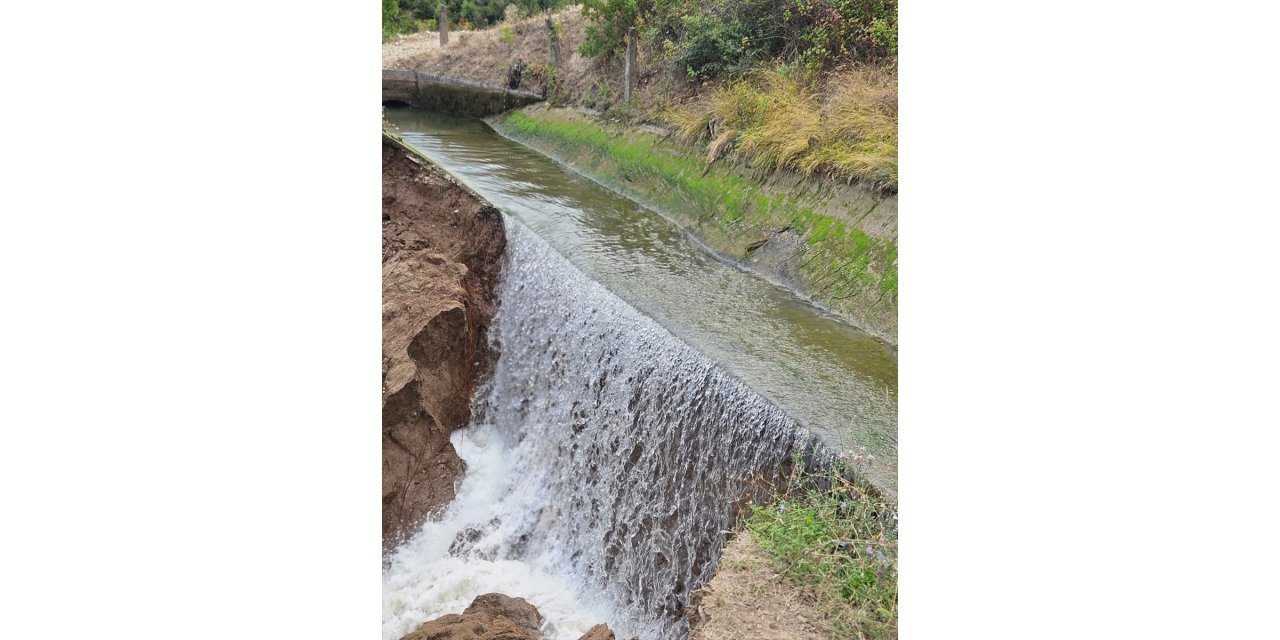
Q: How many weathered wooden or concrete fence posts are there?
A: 3